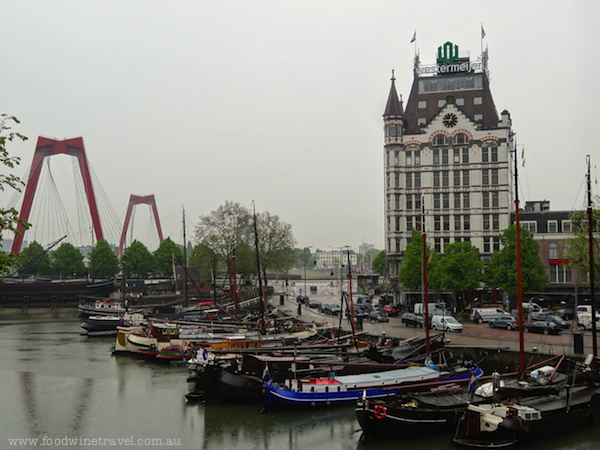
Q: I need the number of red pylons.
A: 2